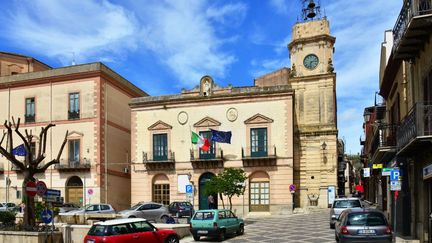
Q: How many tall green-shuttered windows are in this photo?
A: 3